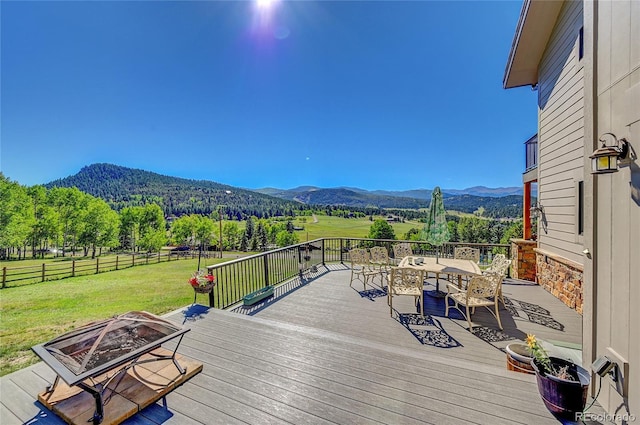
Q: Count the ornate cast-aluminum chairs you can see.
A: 8